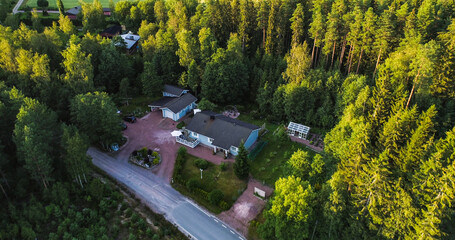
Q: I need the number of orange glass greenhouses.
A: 0